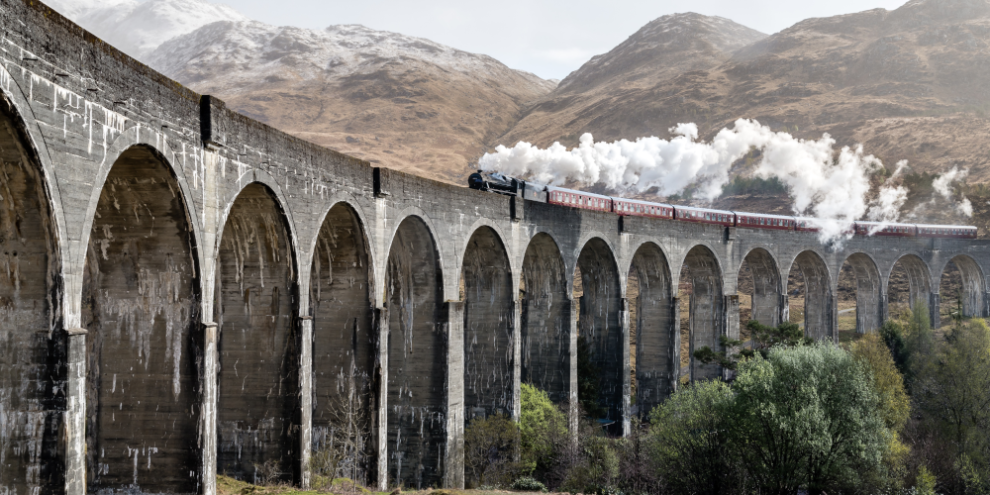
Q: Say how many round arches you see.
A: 15